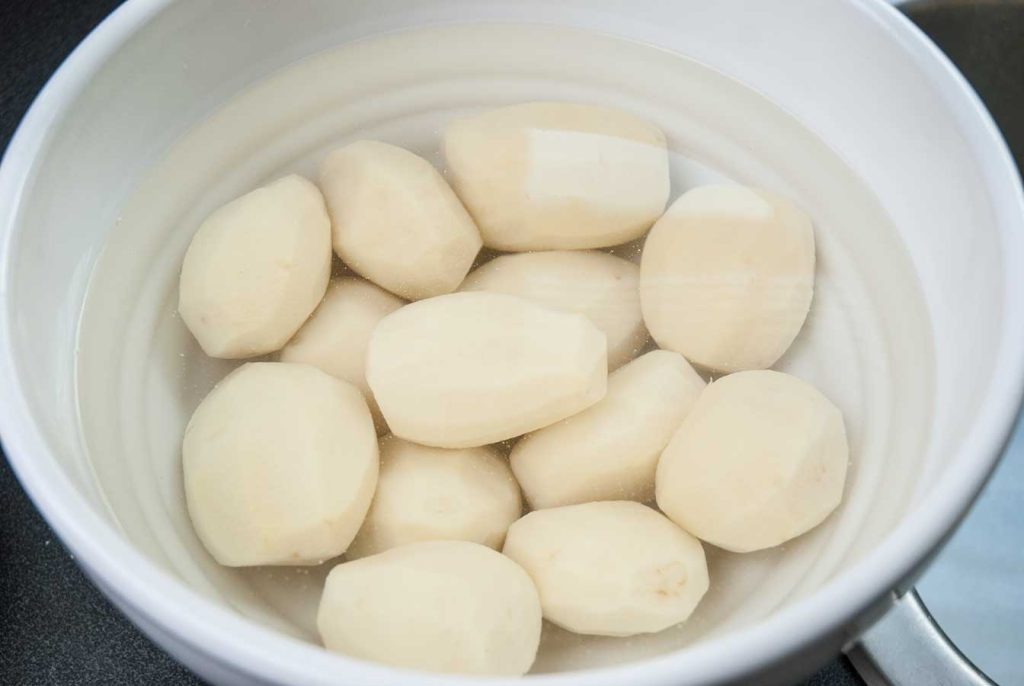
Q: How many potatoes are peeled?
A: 13